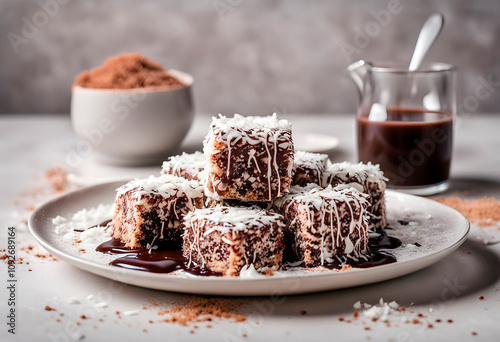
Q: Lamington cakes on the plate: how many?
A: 7